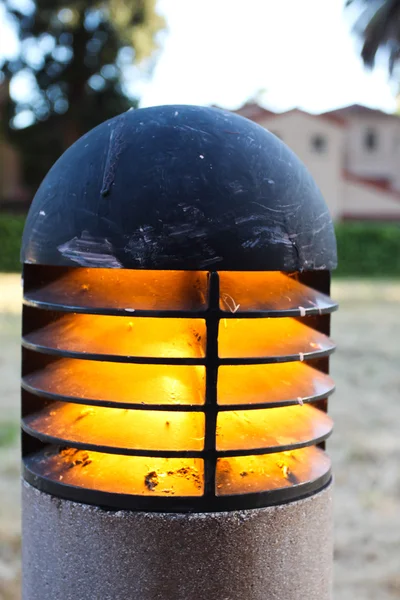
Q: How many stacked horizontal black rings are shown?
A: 5